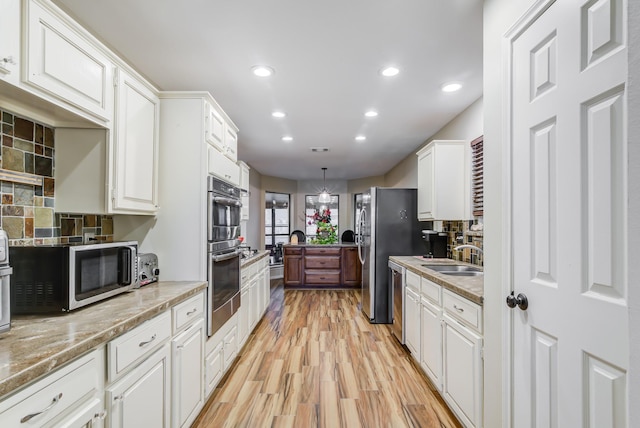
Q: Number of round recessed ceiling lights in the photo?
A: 7